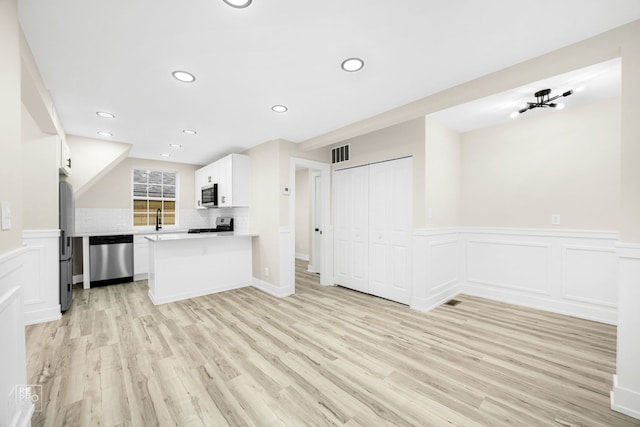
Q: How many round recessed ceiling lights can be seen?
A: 9